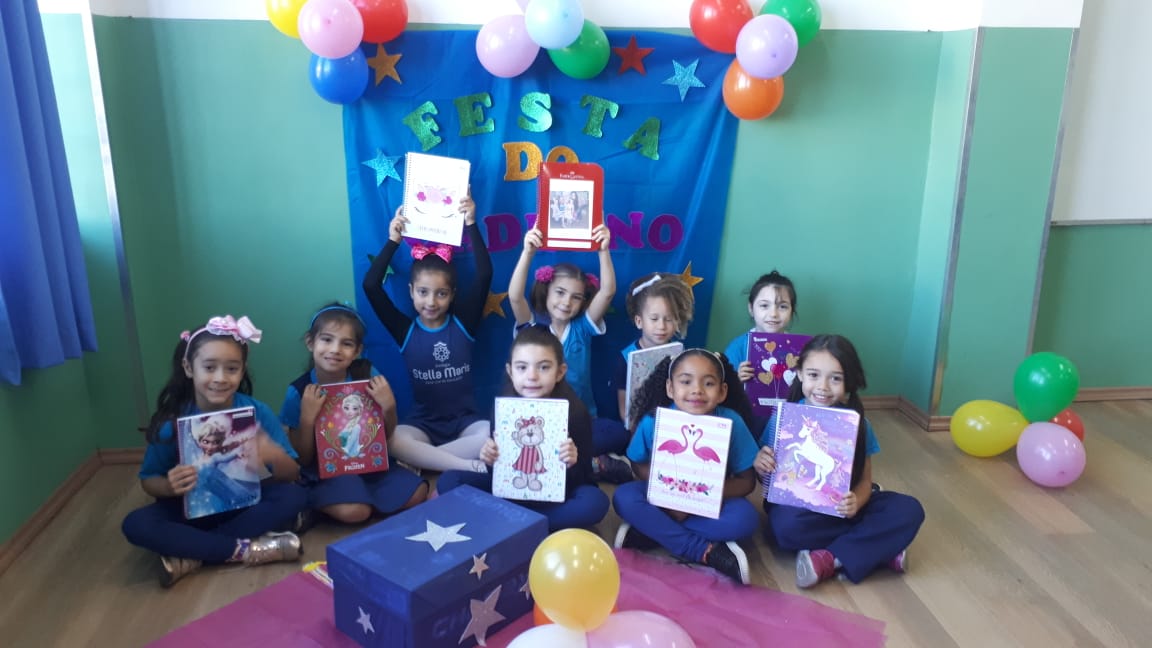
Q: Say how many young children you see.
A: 9